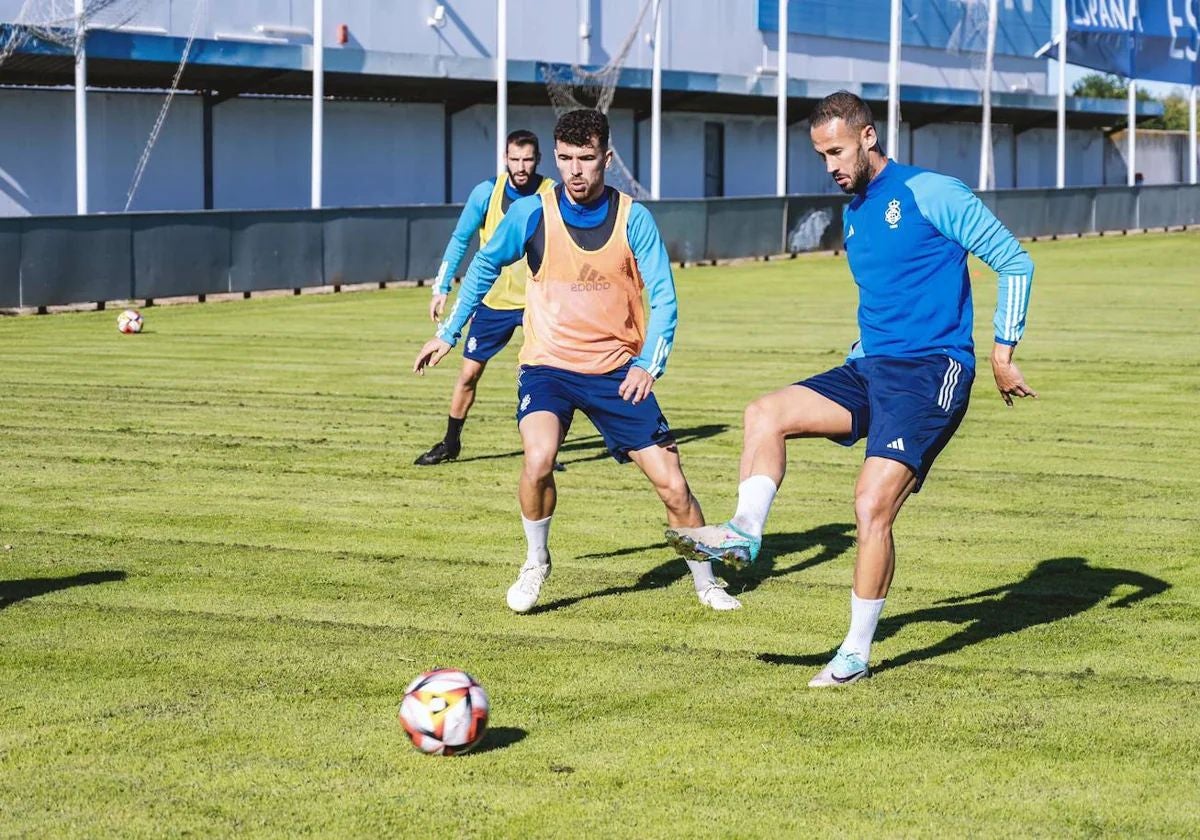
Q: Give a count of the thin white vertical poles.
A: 10